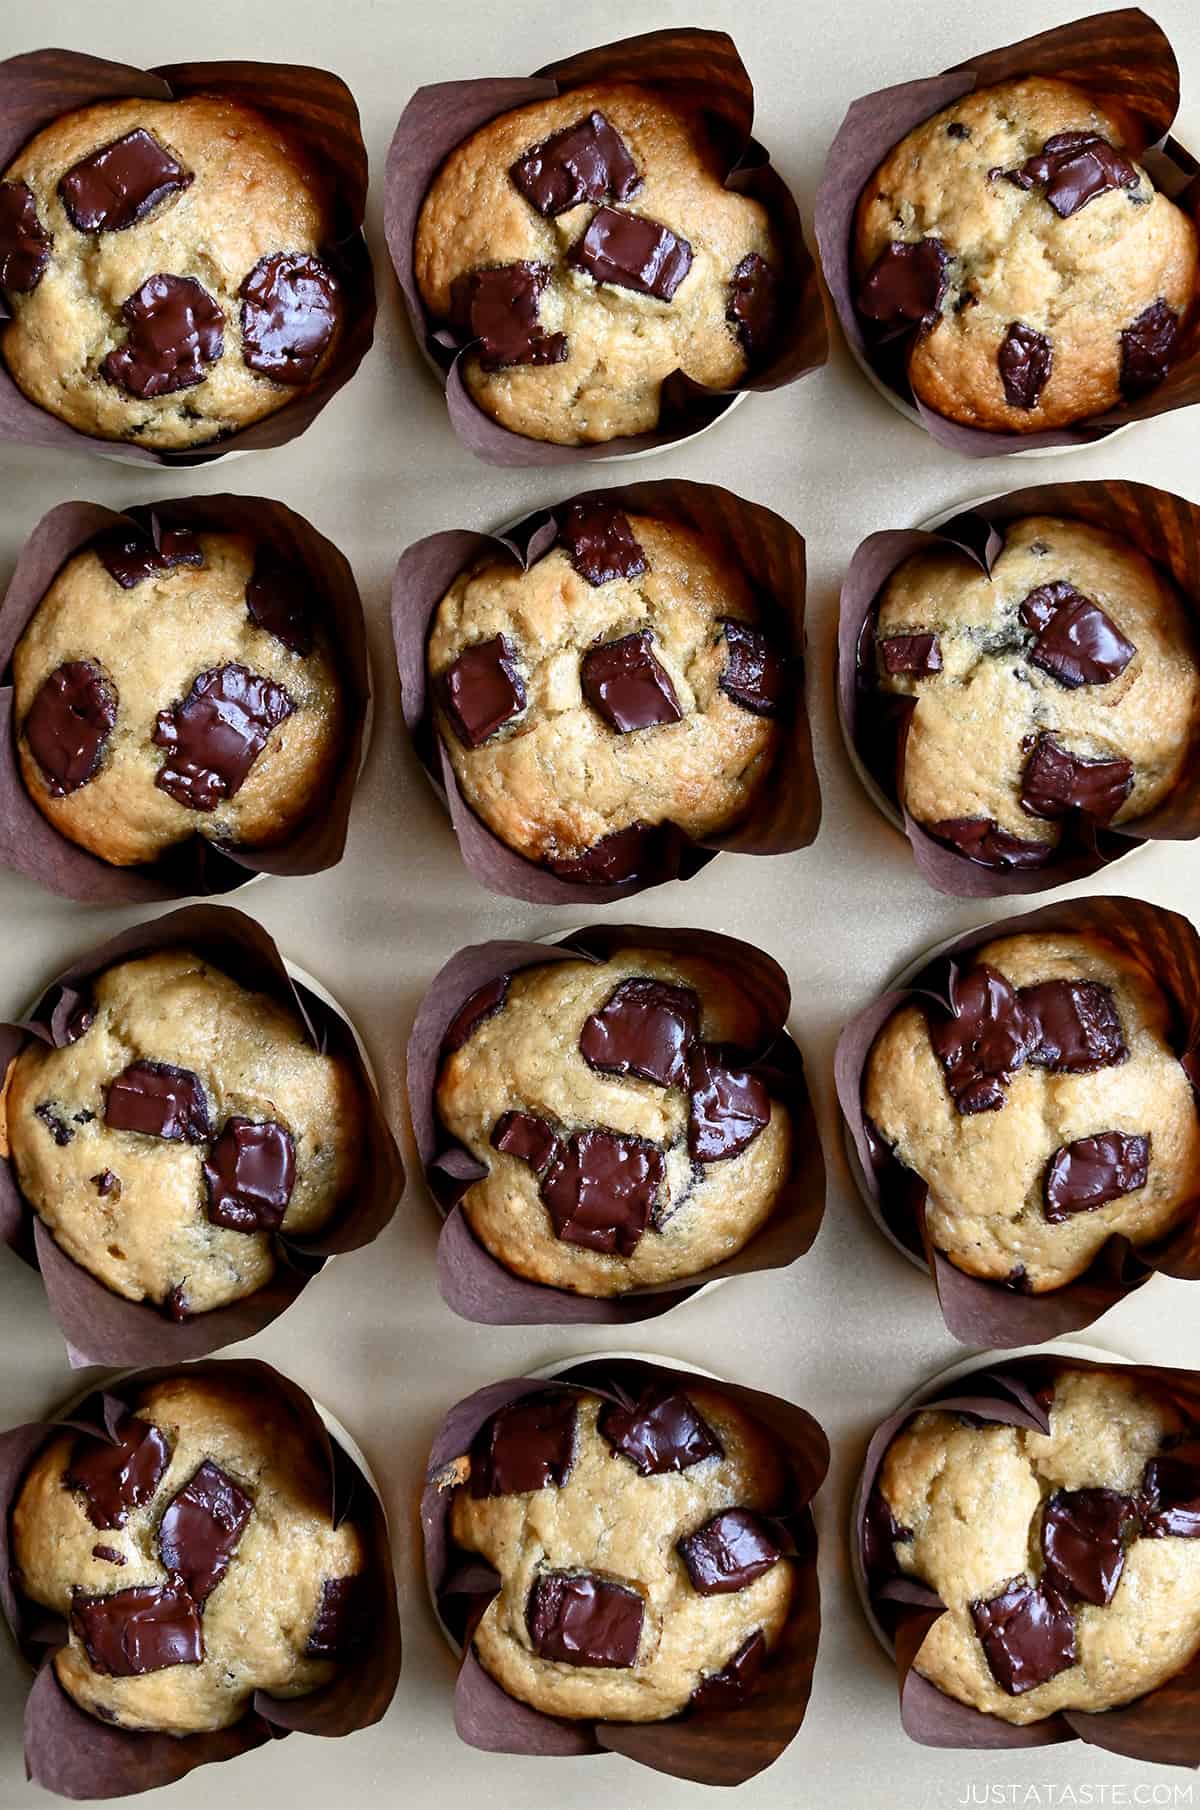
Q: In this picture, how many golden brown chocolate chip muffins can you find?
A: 12